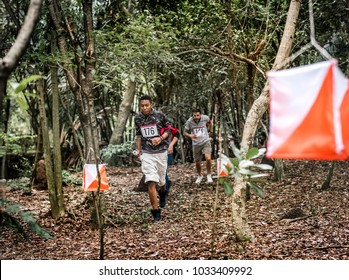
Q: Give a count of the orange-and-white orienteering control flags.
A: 3